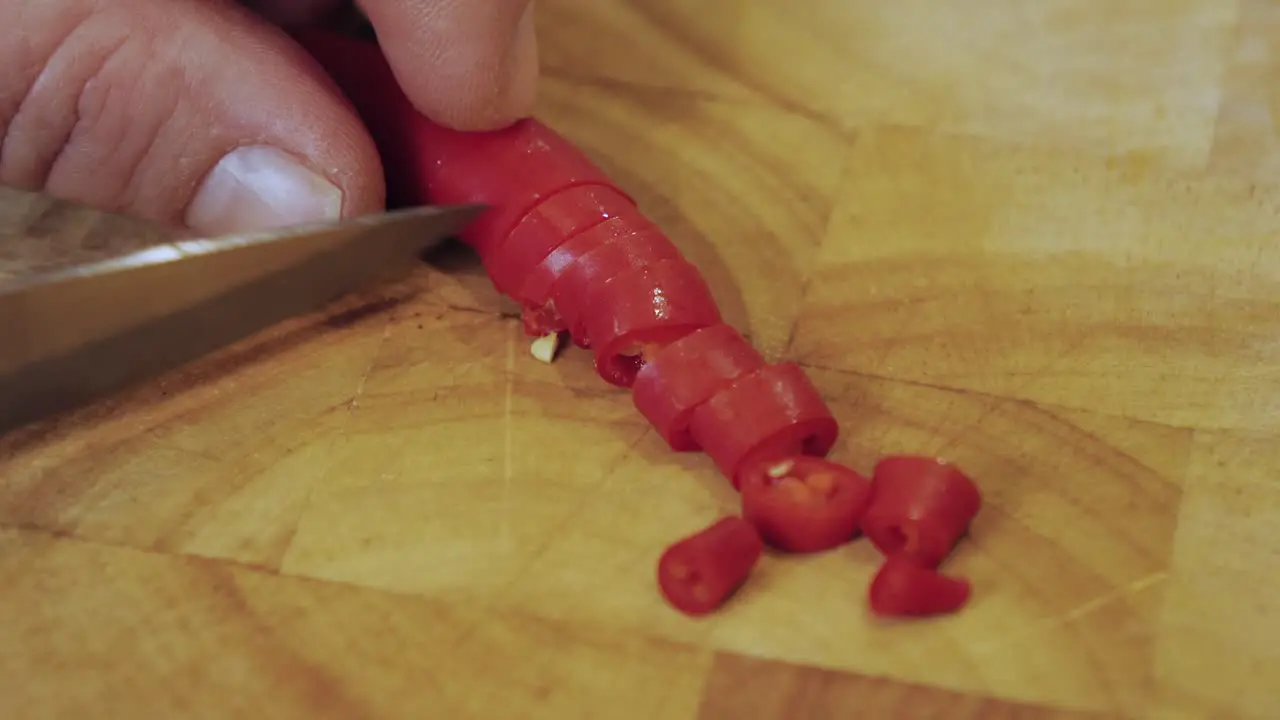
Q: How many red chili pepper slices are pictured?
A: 10